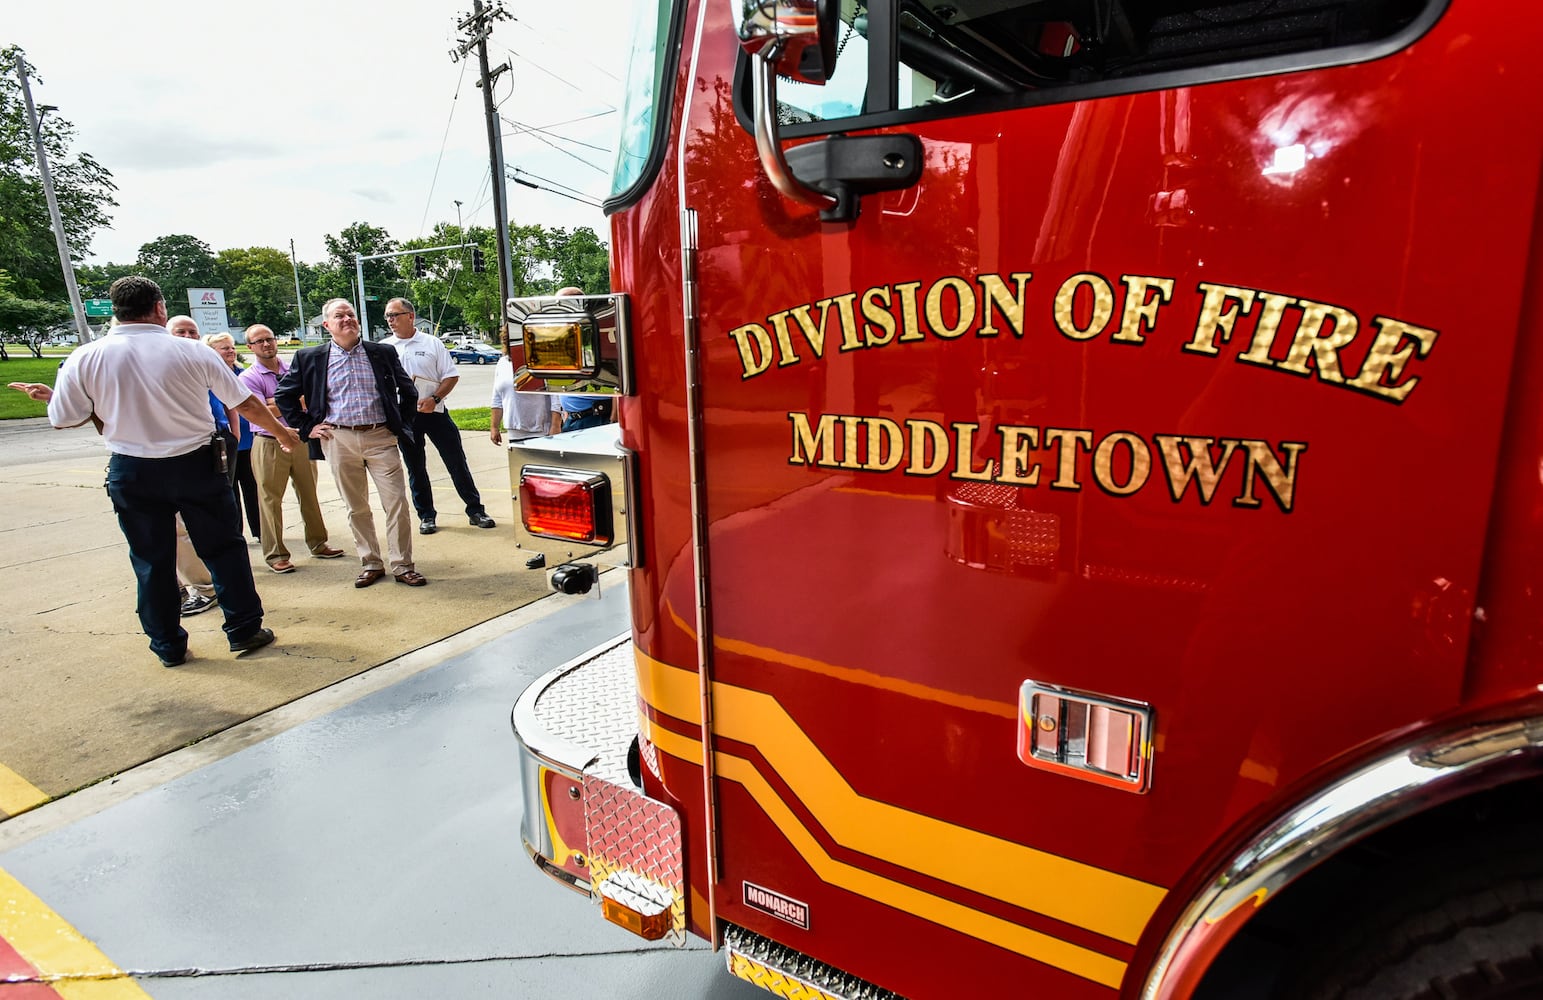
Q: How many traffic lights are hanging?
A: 2